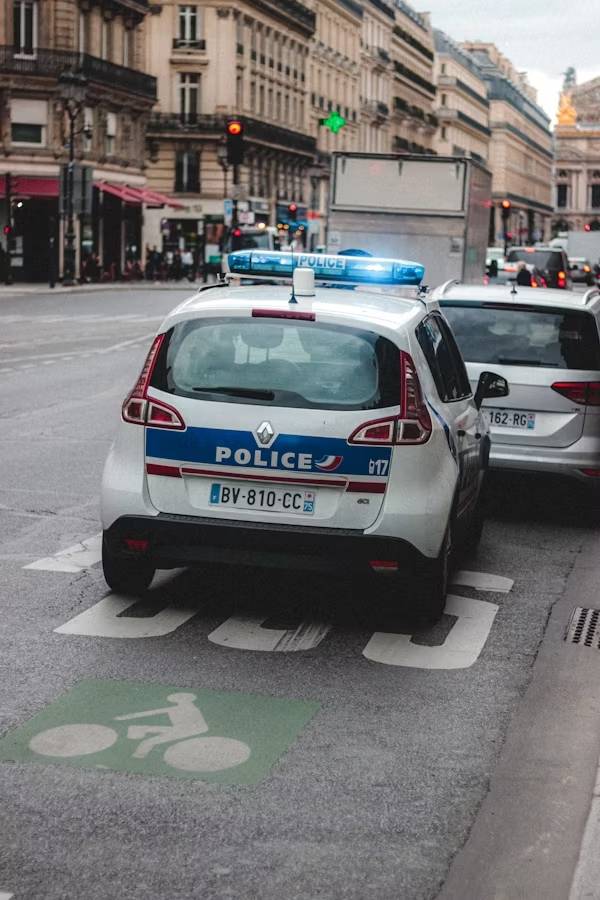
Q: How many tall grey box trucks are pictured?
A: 1